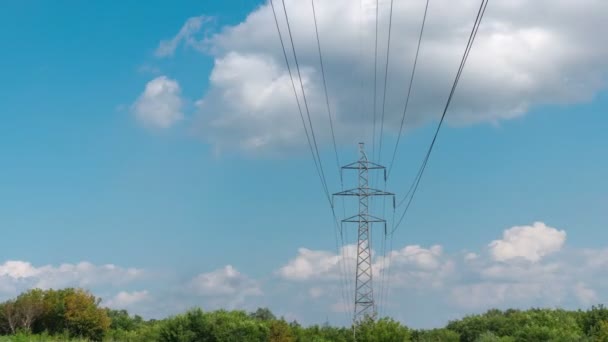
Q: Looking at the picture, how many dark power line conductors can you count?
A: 8